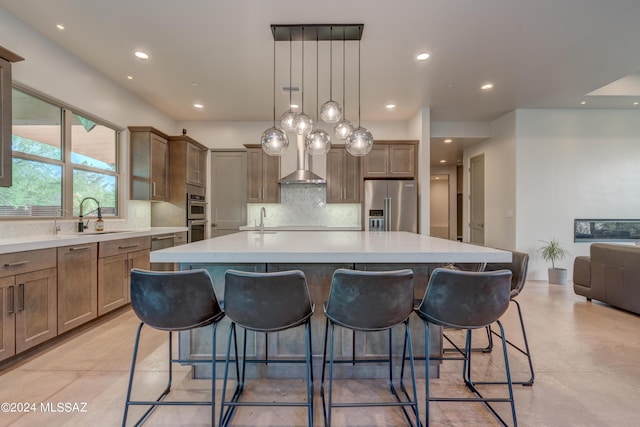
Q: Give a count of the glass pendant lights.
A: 7